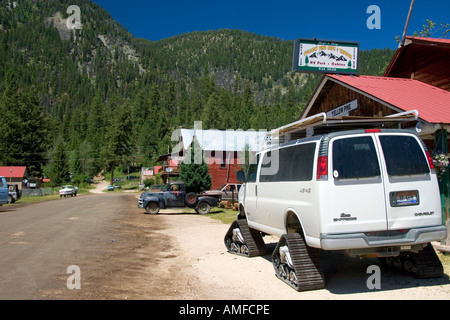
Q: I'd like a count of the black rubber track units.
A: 3